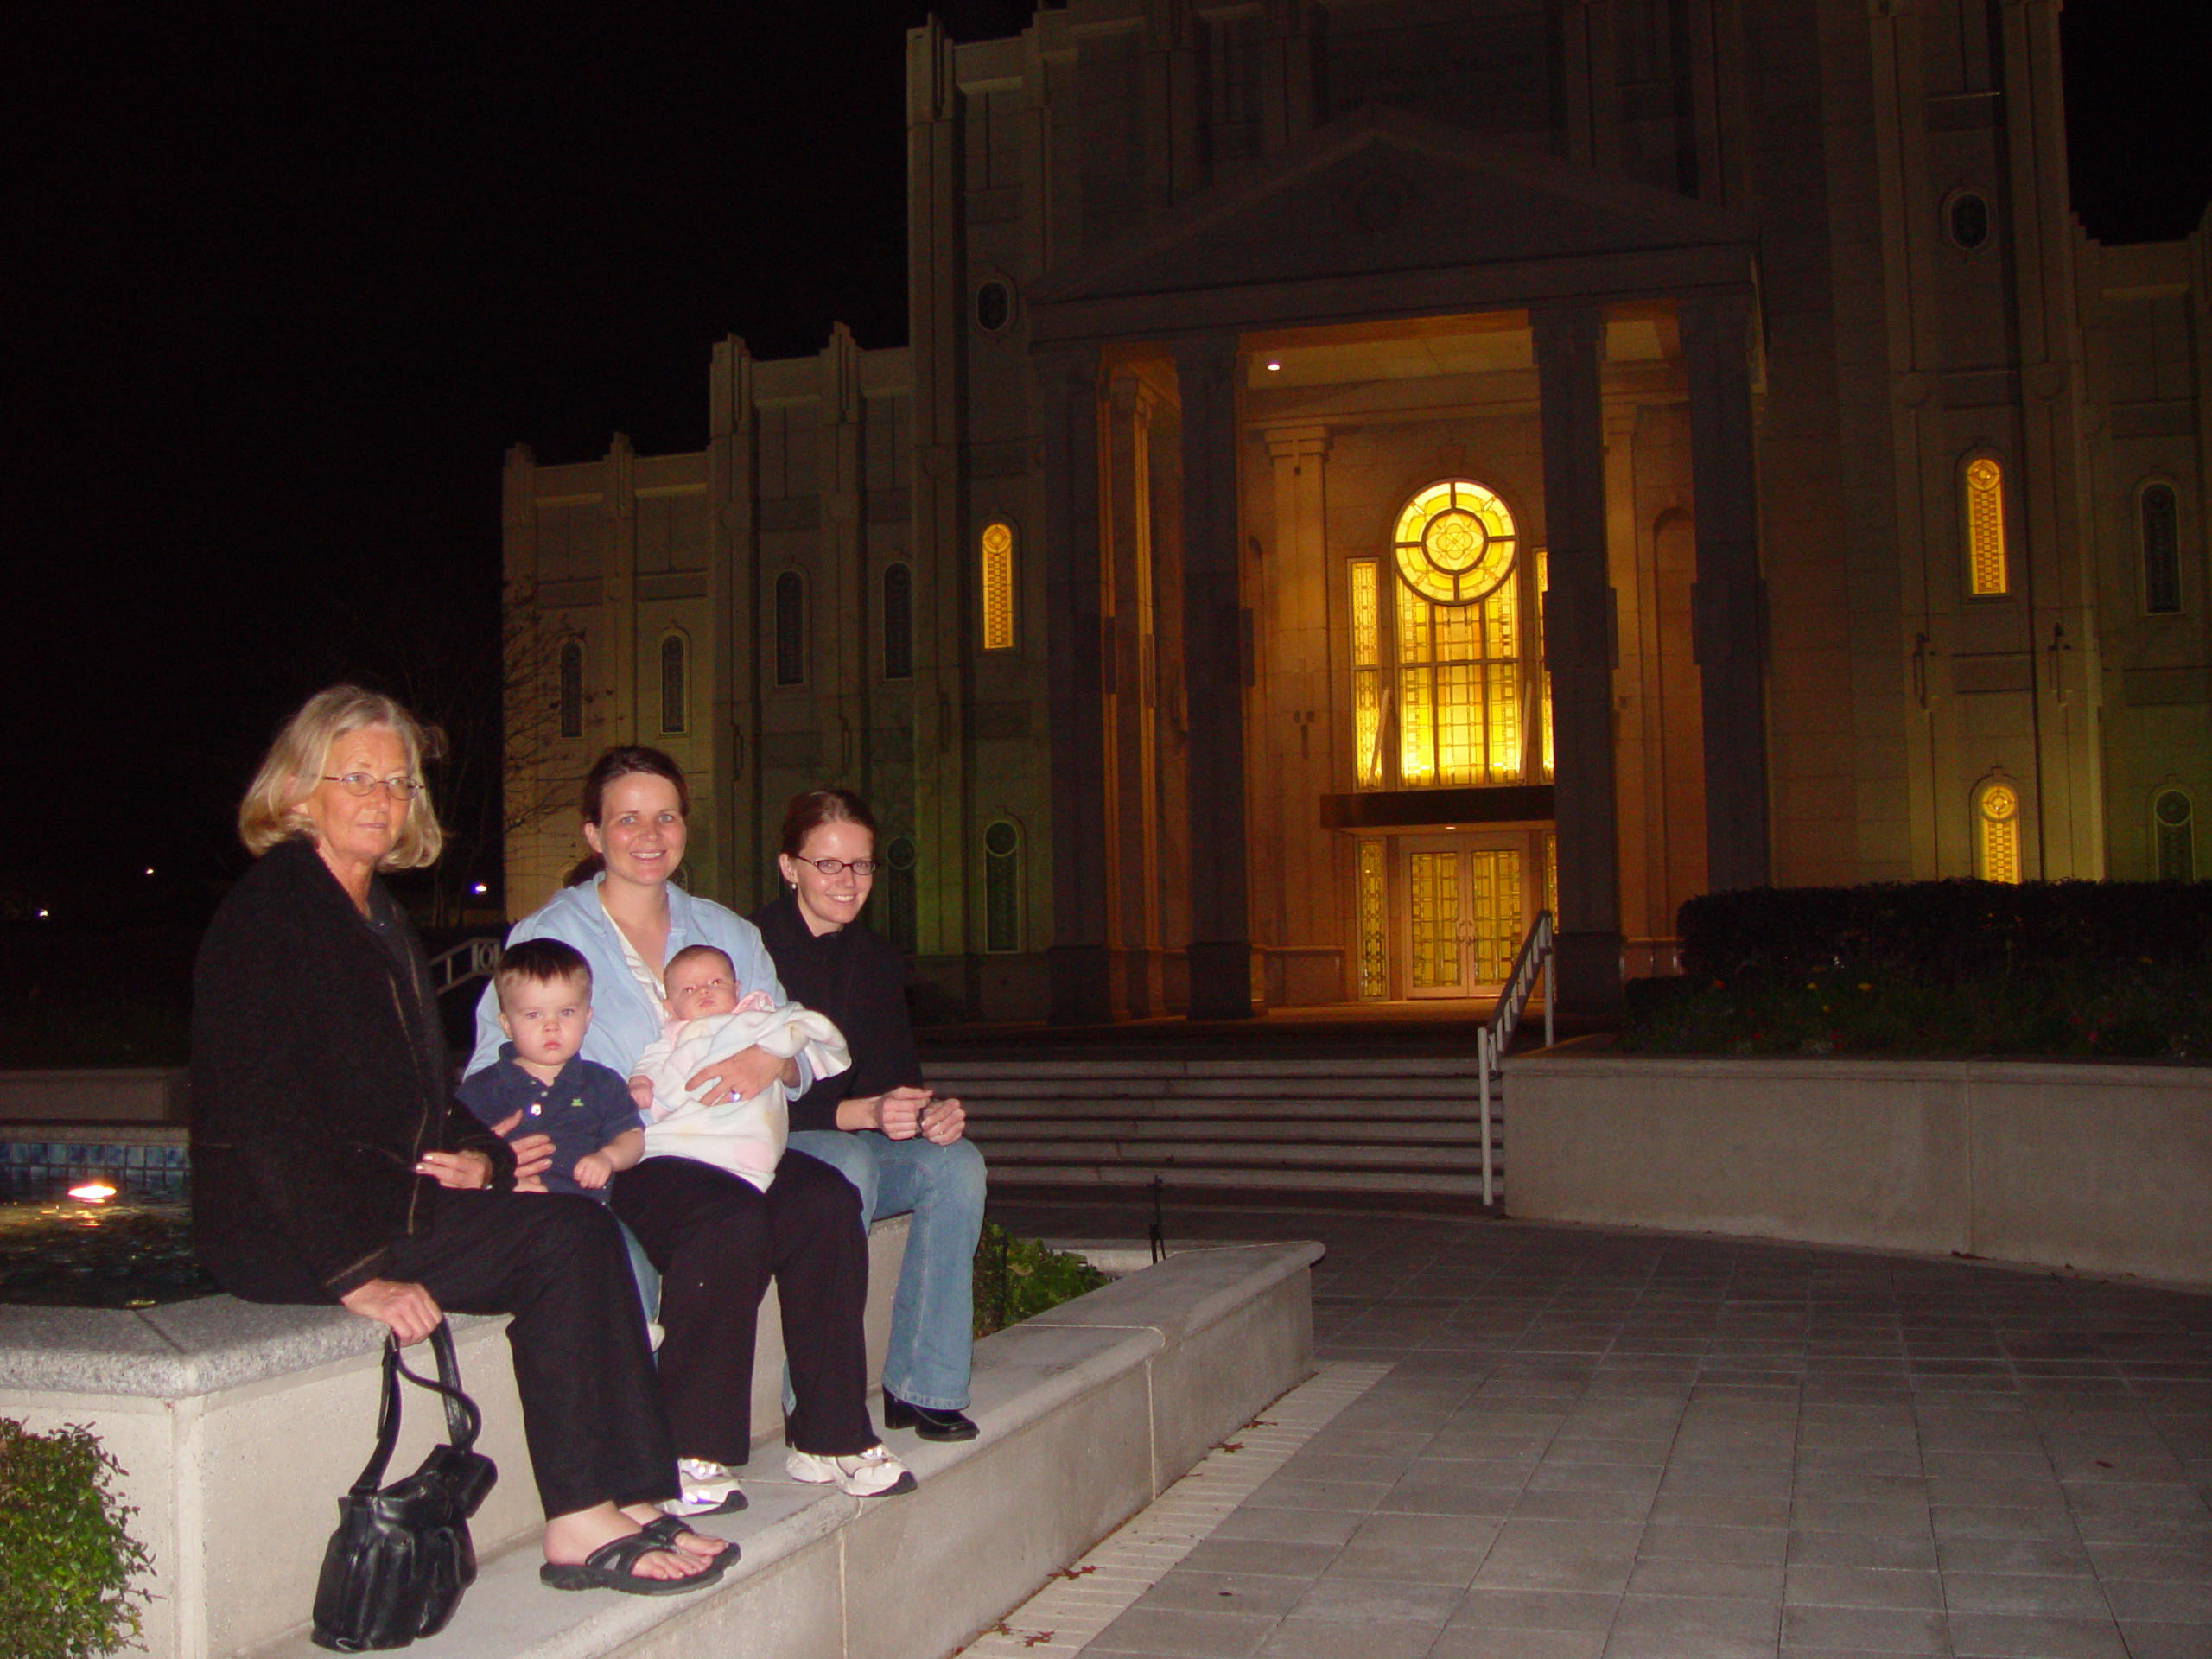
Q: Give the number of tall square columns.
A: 4